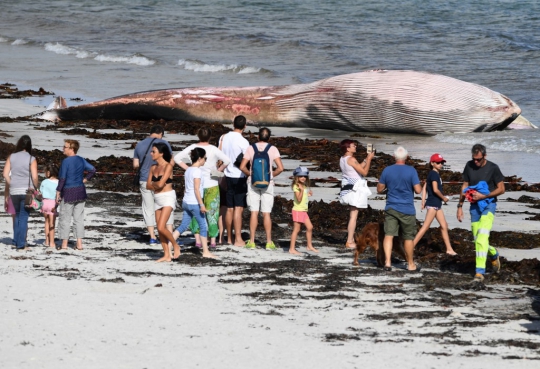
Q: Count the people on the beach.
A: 14